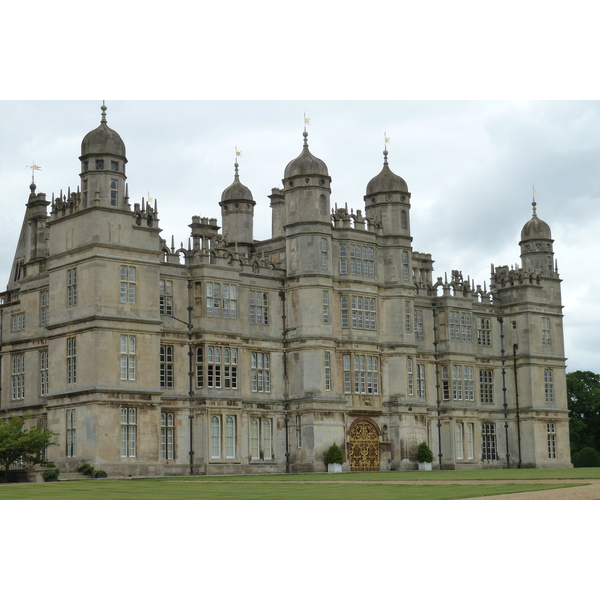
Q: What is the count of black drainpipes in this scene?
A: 5